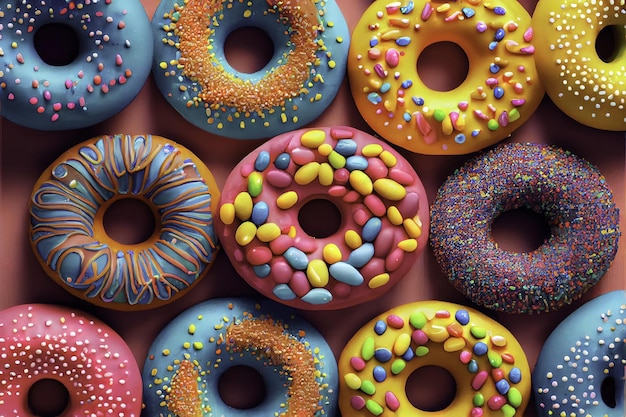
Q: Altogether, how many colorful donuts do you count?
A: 11